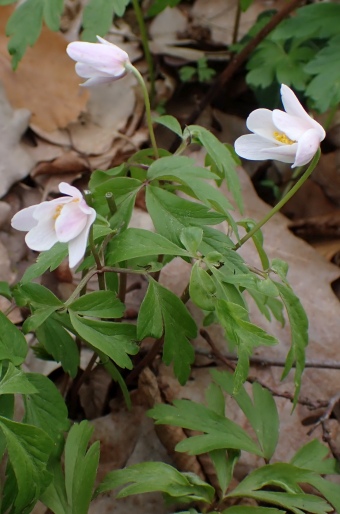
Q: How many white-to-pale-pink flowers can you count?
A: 3